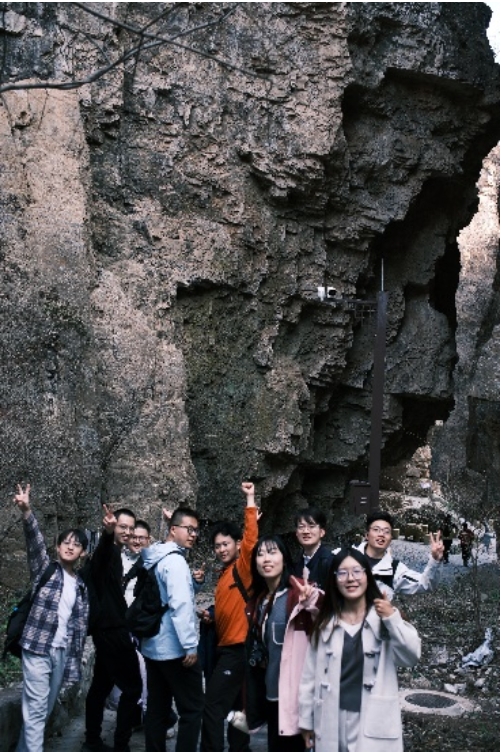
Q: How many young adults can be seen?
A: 9